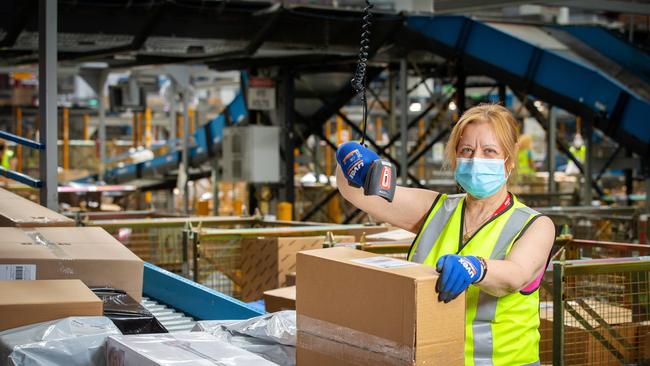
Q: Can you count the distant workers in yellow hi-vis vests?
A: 3